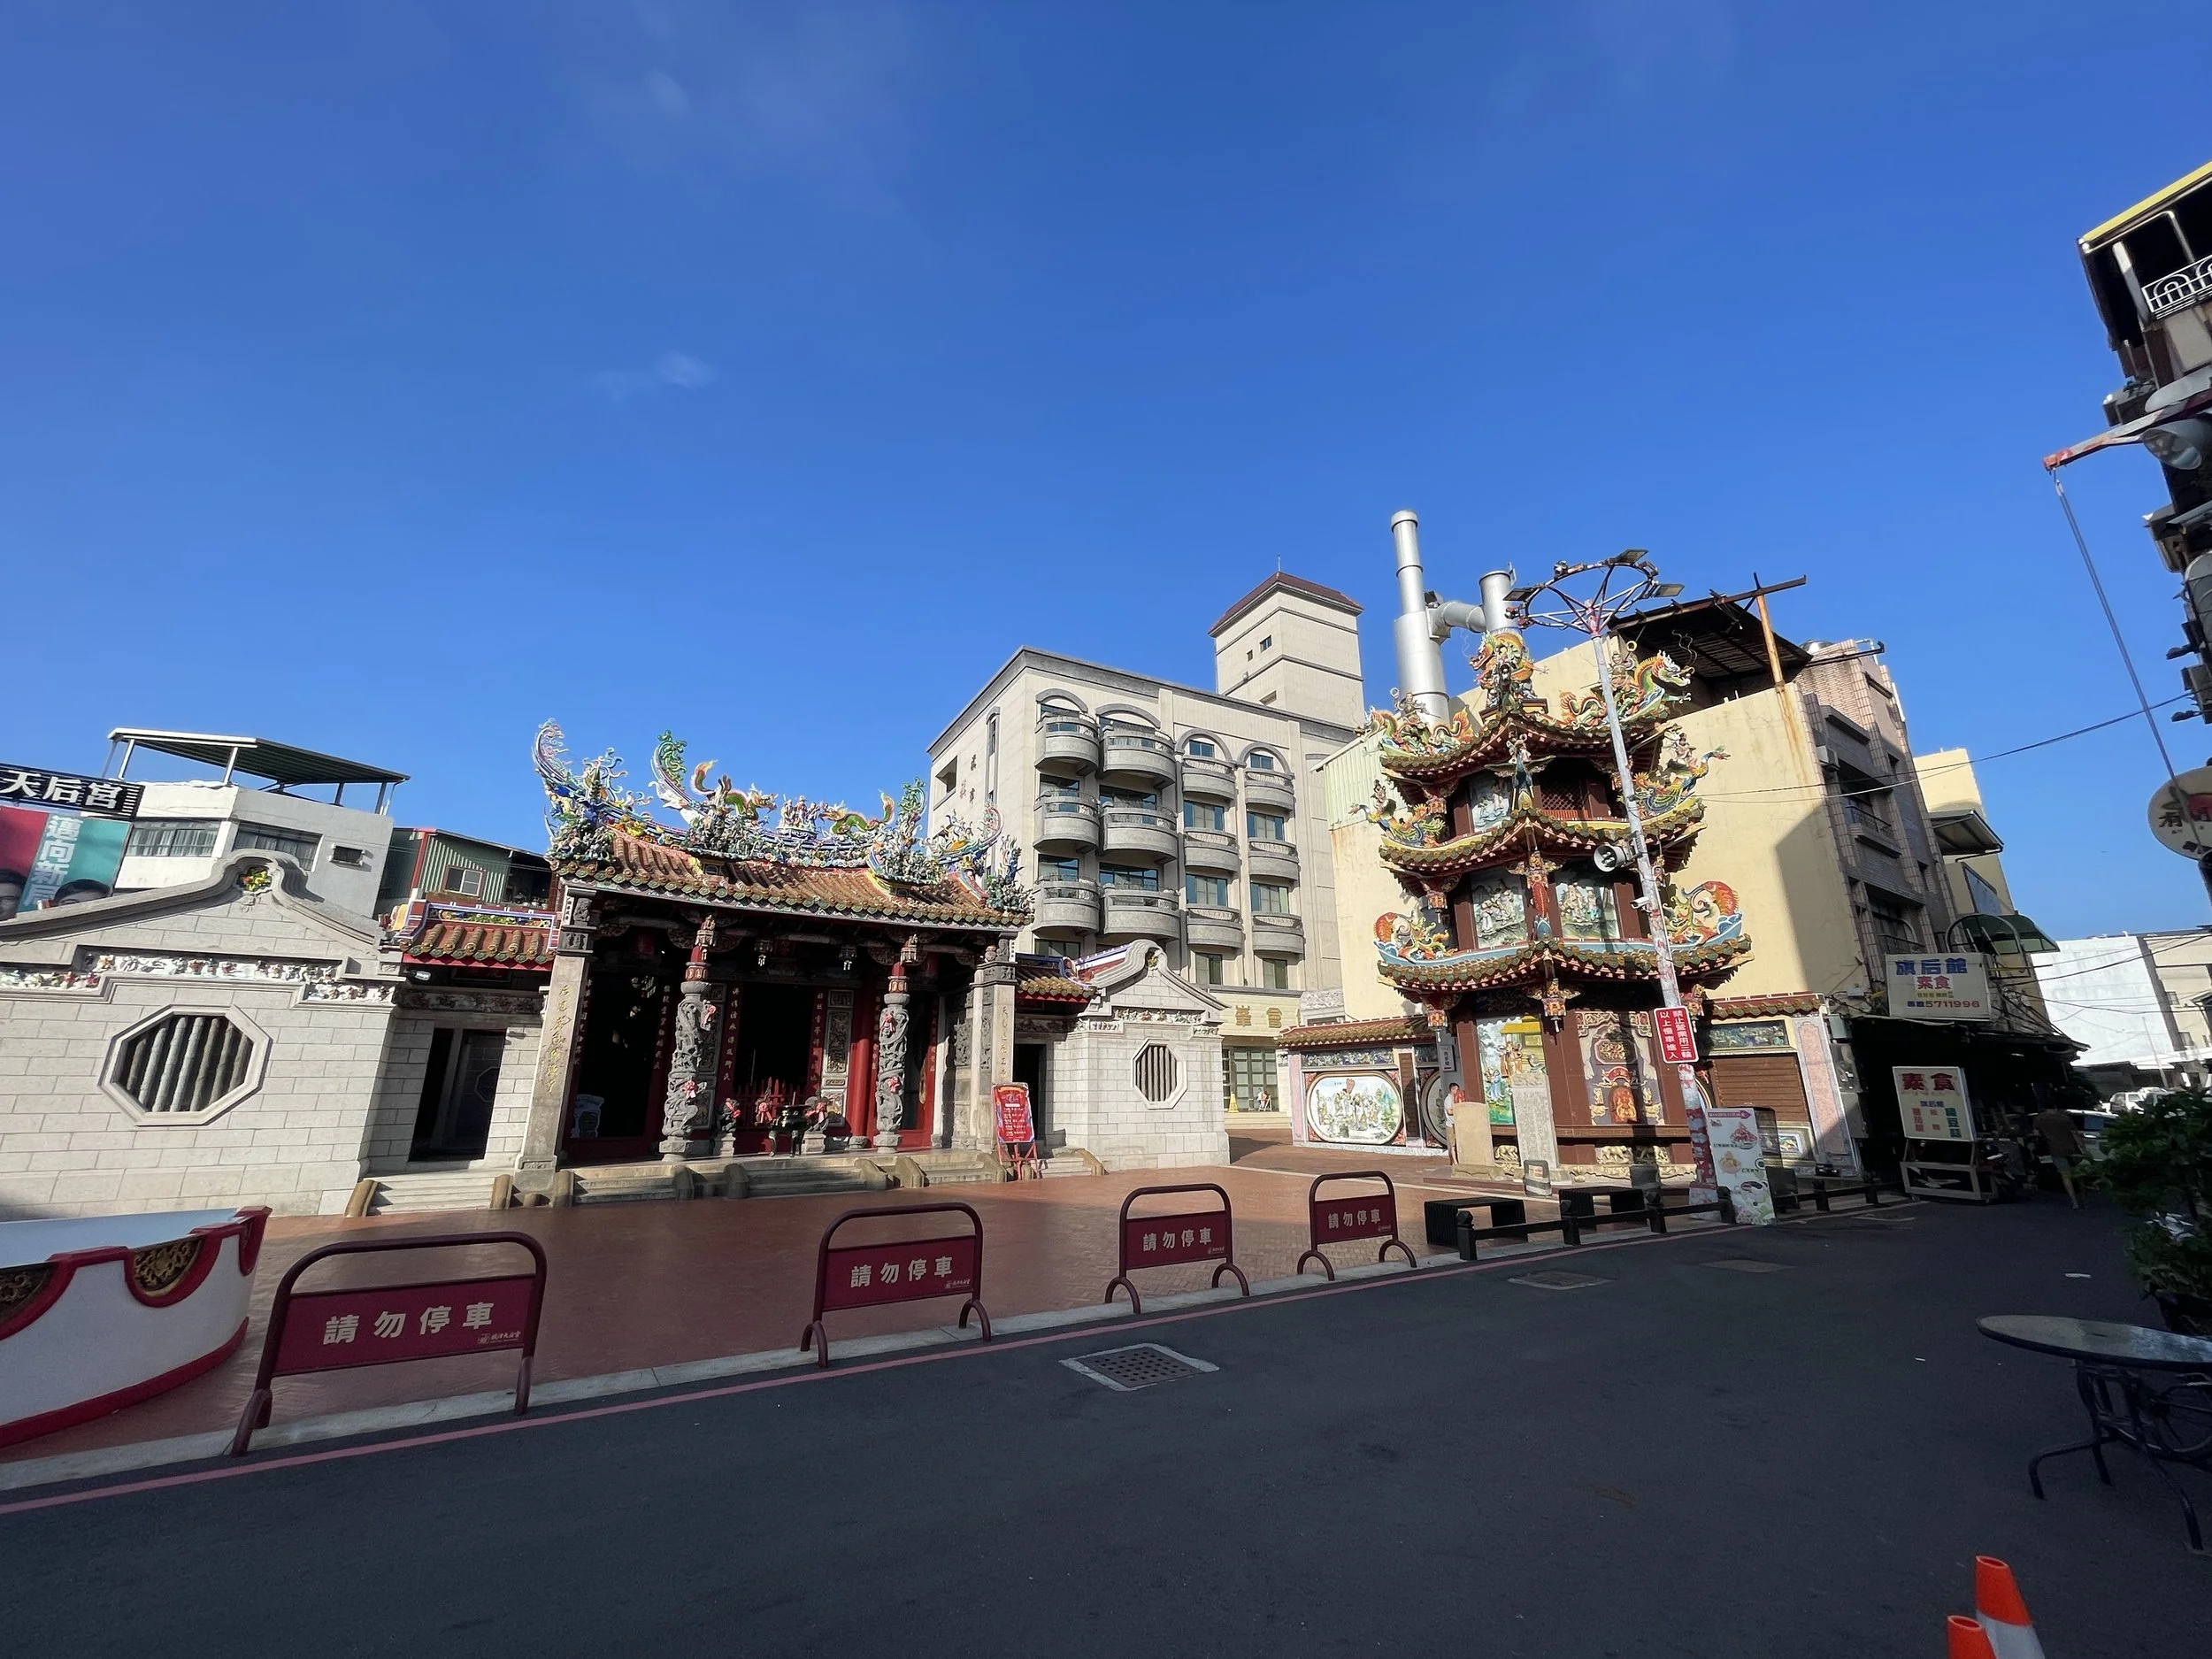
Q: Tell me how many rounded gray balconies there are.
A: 12